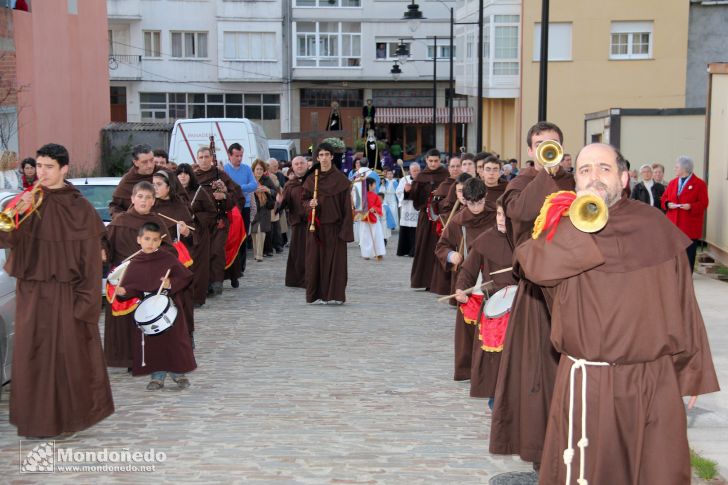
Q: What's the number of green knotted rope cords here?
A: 0